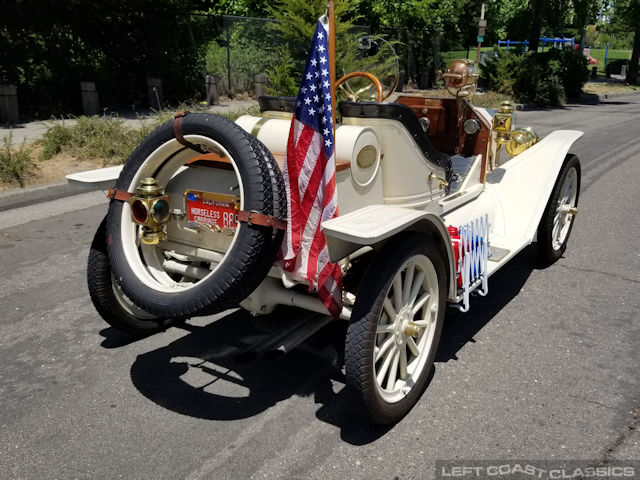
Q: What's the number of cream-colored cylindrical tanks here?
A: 1